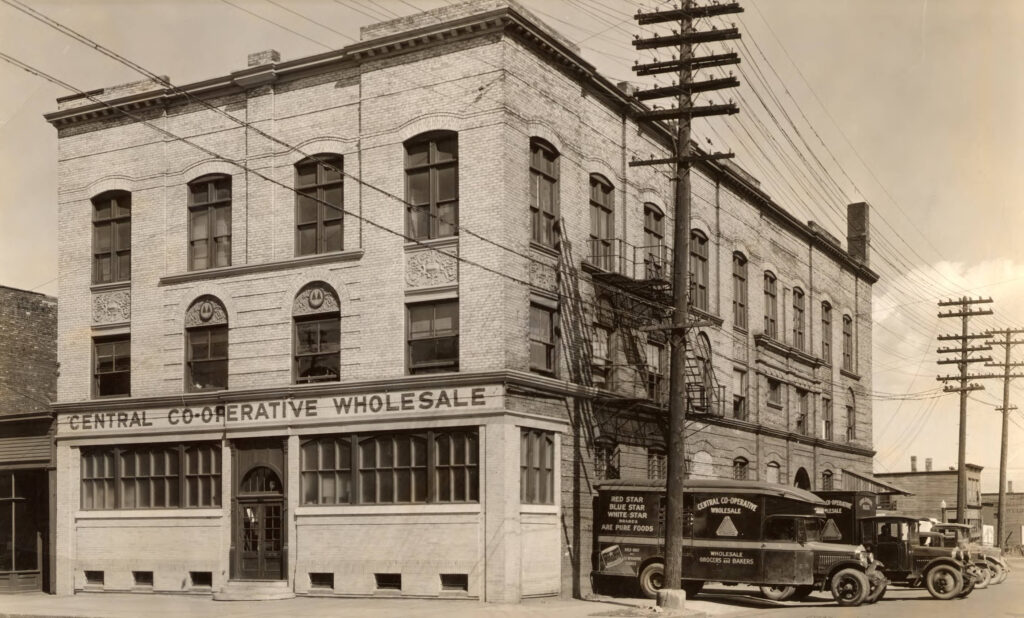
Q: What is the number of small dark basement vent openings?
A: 6